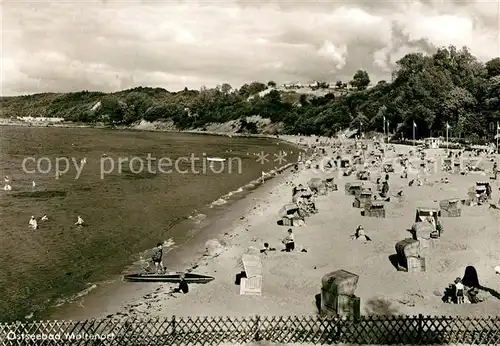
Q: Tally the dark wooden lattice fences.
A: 1